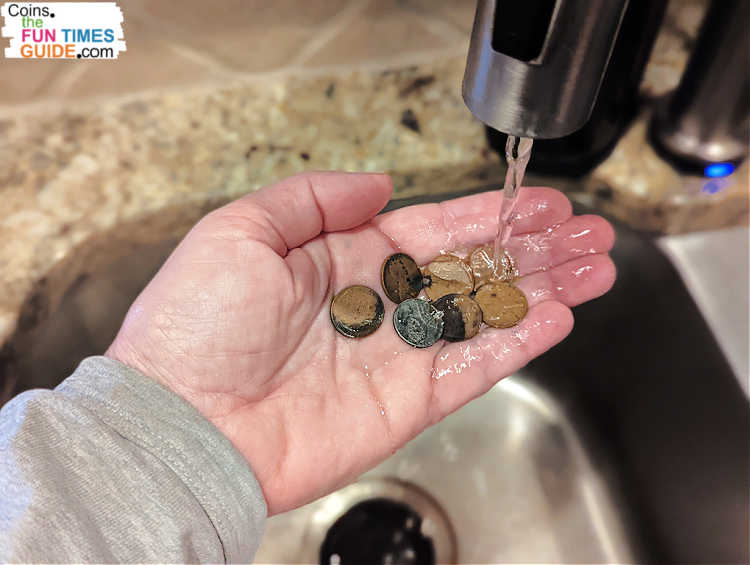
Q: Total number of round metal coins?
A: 7